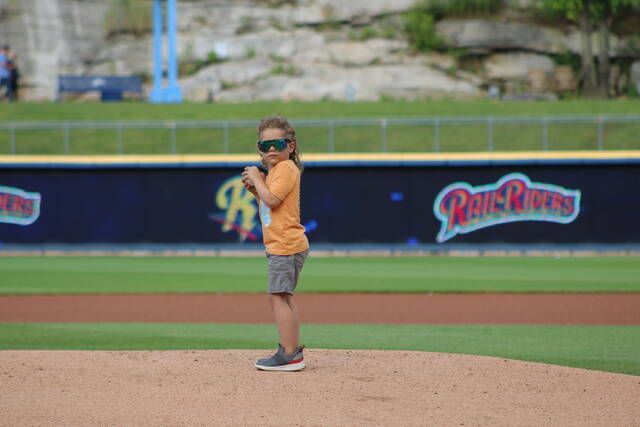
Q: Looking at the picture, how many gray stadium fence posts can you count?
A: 11